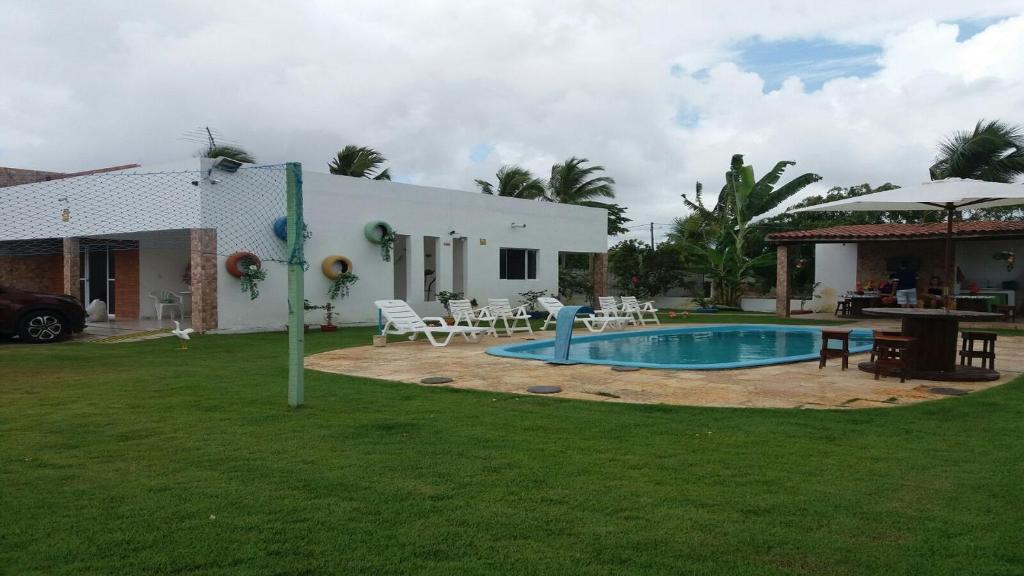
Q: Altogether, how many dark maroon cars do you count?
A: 1